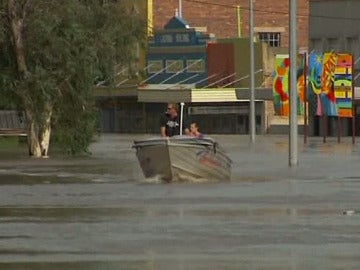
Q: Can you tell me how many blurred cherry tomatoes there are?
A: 0